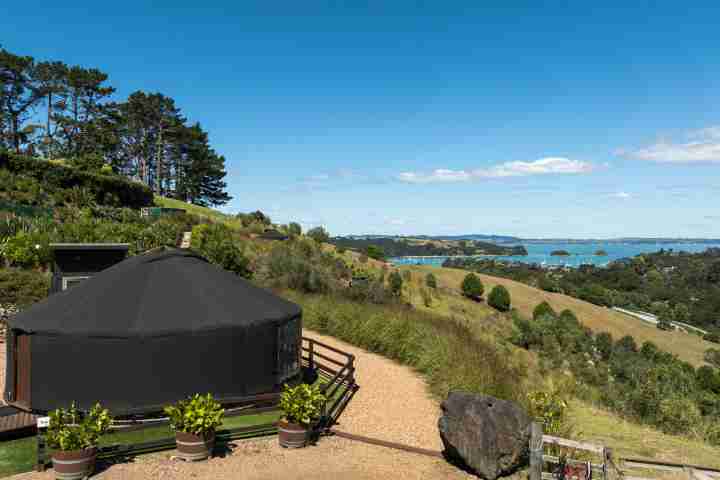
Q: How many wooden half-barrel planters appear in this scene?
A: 3